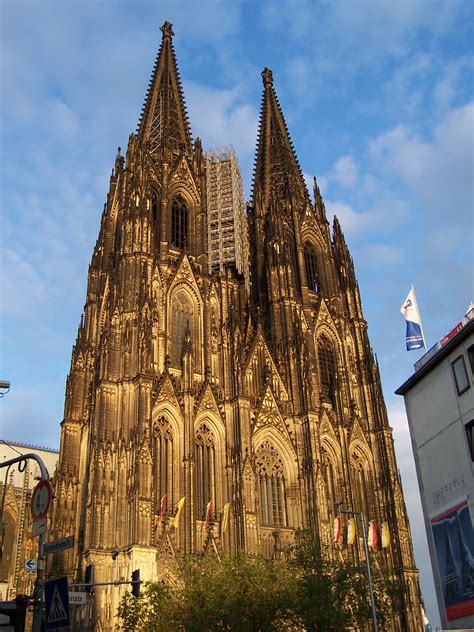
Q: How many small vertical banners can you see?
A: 8